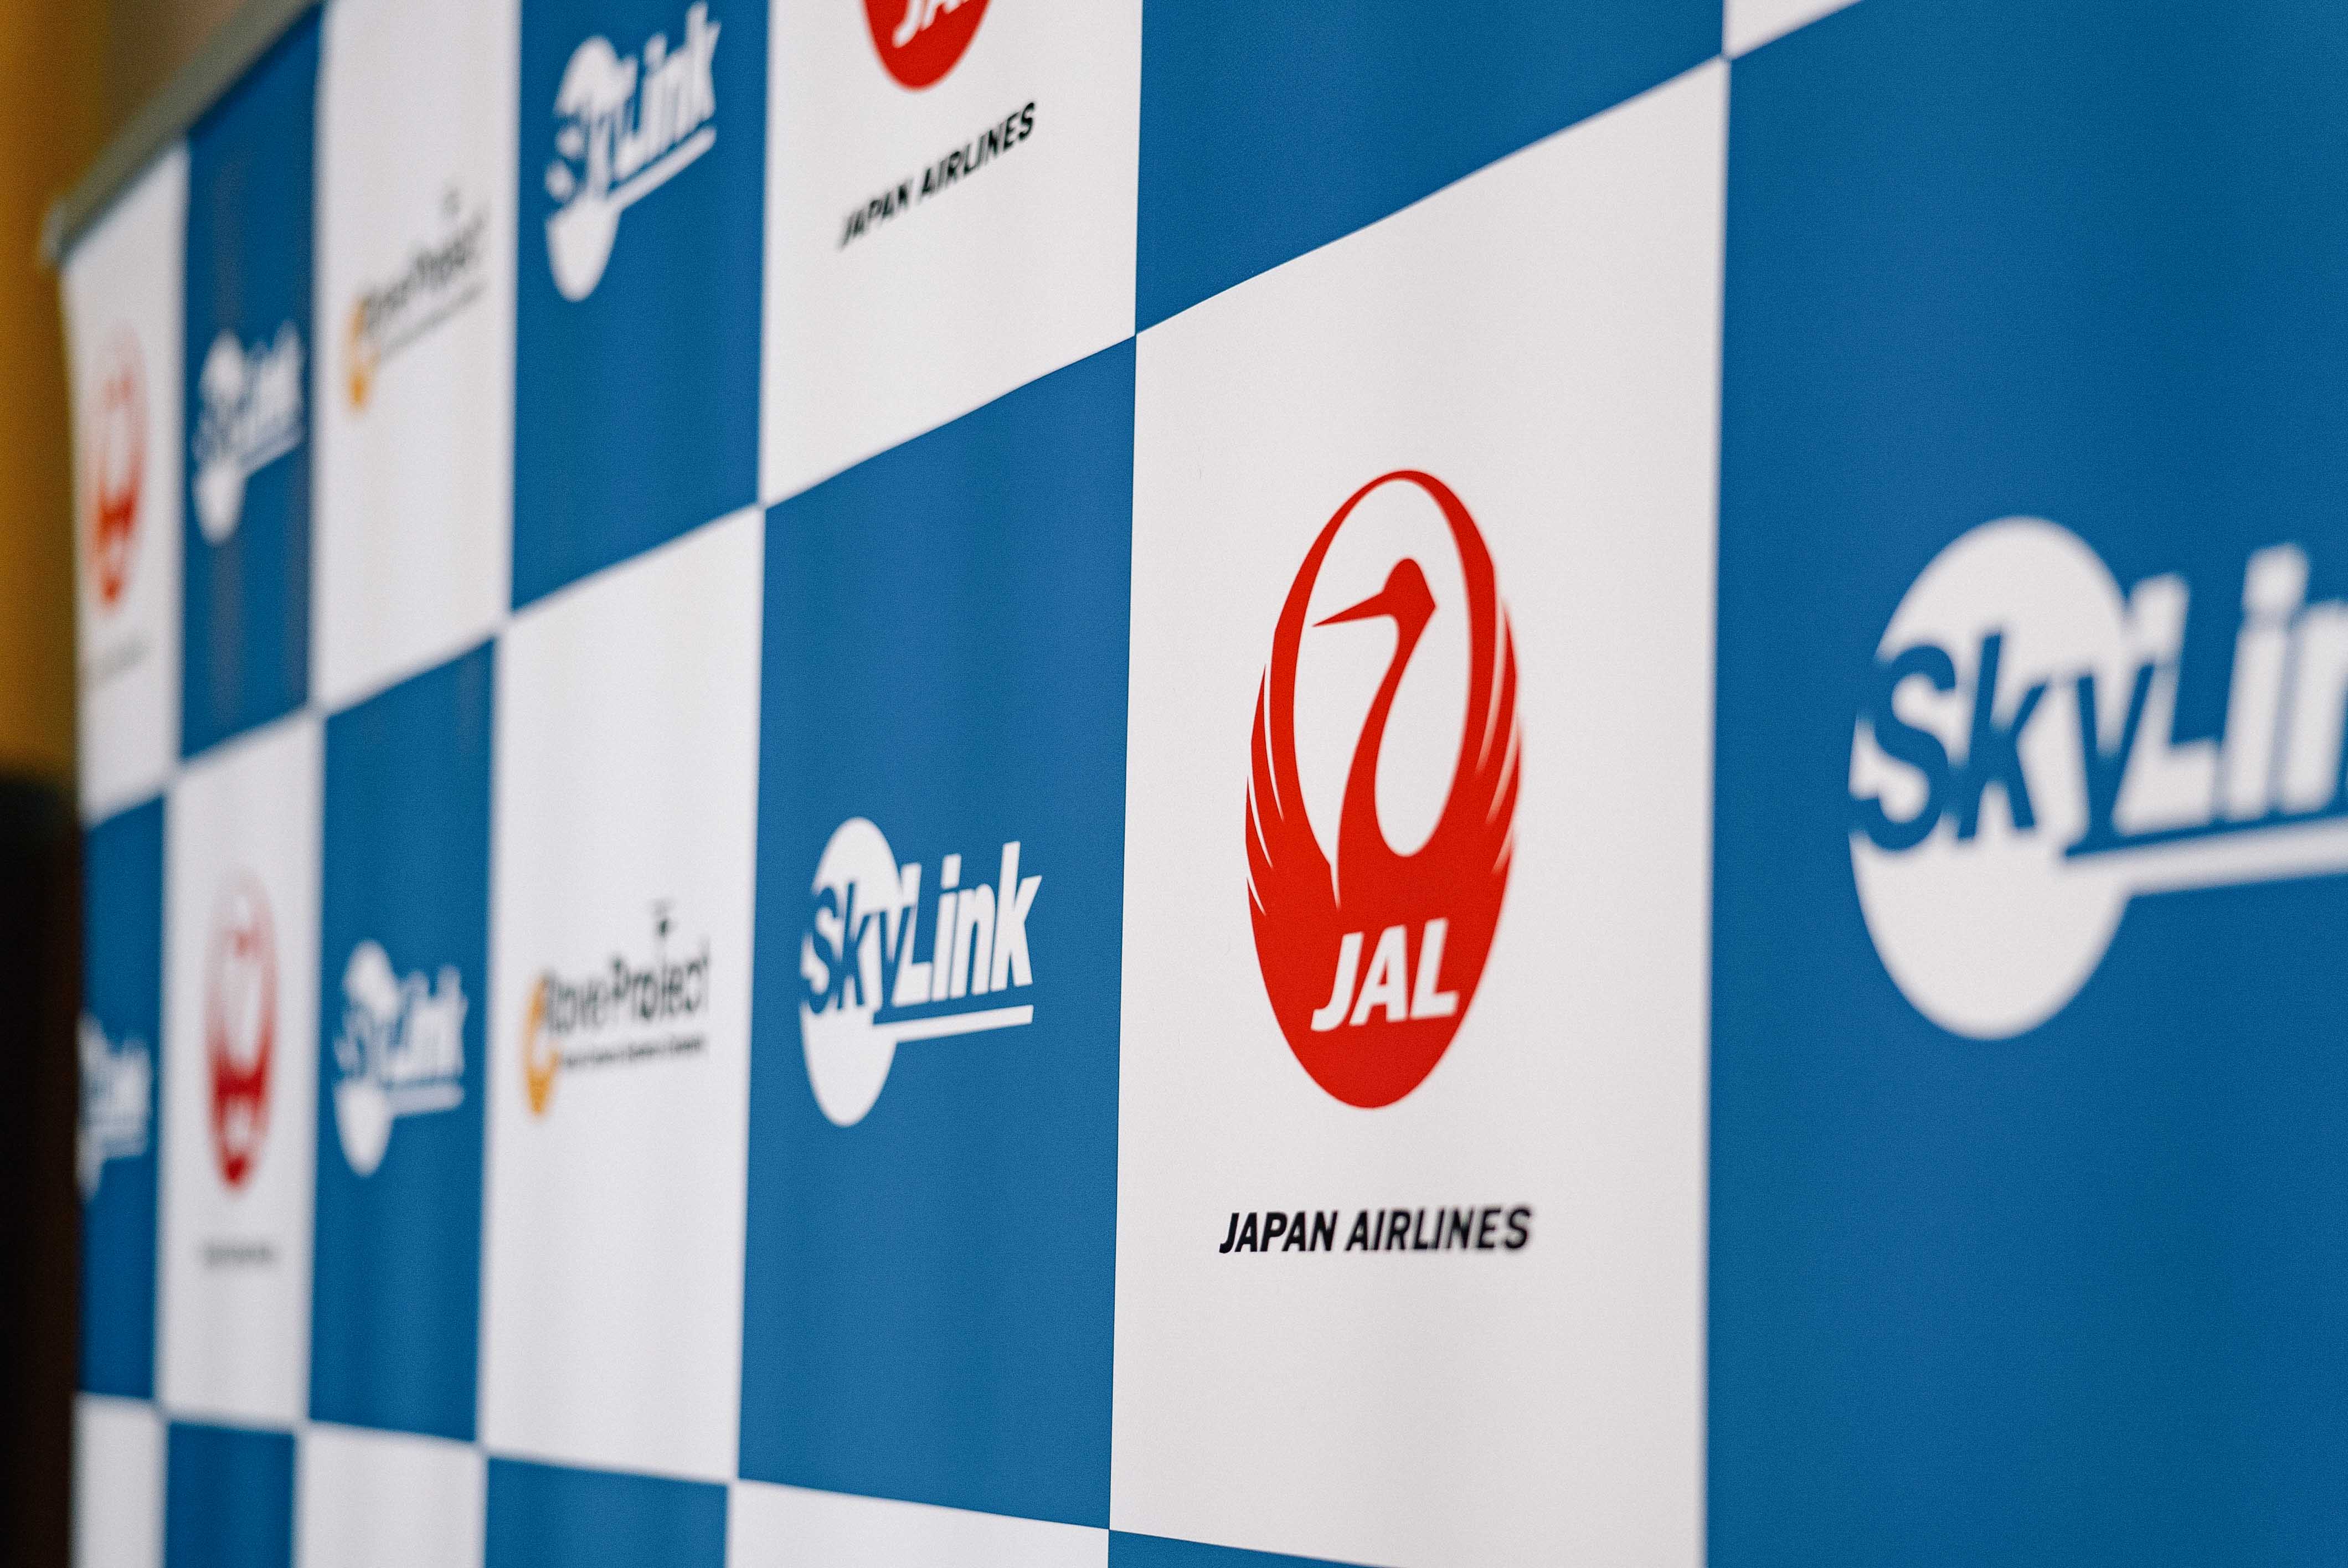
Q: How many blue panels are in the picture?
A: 10